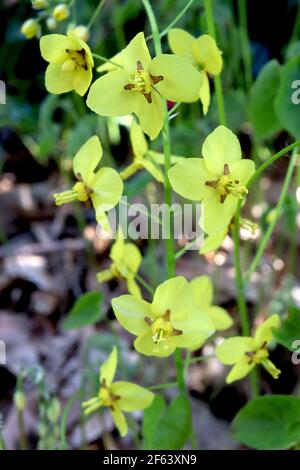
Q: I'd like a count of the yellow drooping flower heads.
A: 12